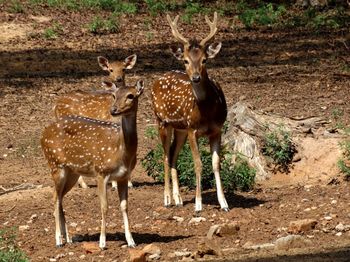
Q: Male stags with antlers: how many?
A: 1